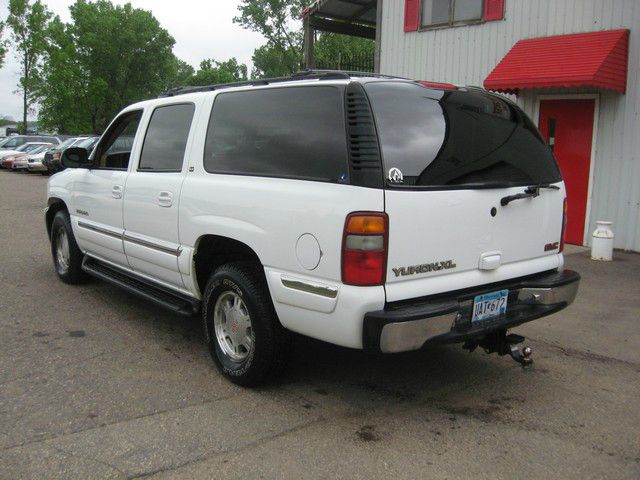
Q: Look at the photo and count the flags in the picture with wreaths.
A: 0